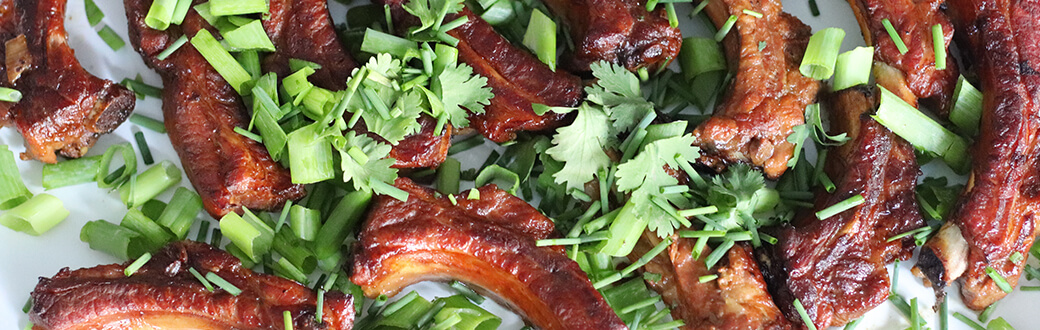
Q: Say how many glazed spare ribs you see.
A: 12